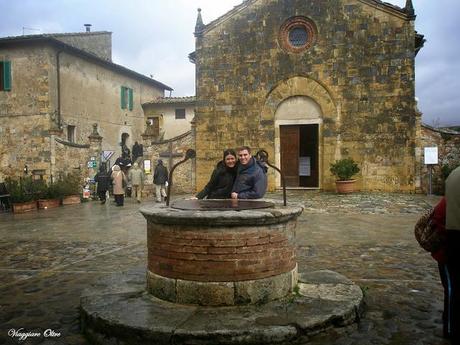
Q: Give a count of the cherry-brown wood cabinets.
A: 0